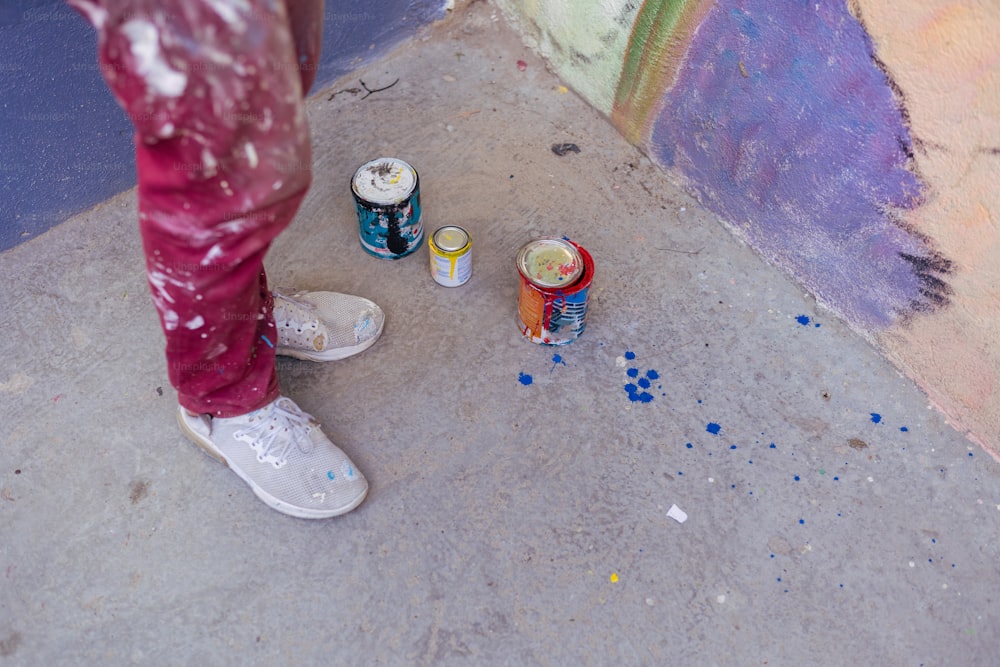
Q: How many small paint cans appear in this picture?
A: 1